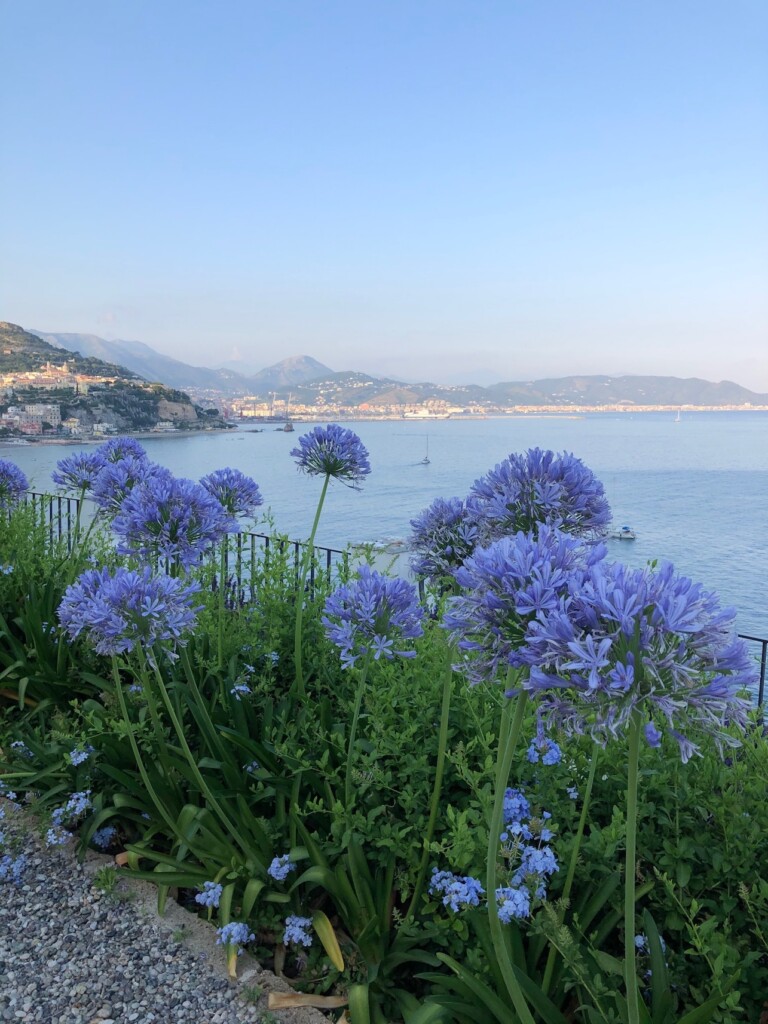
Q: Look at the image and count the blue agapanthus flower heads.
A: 13